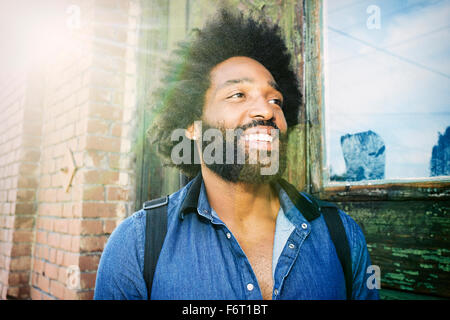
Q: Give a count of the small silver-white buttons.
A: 5